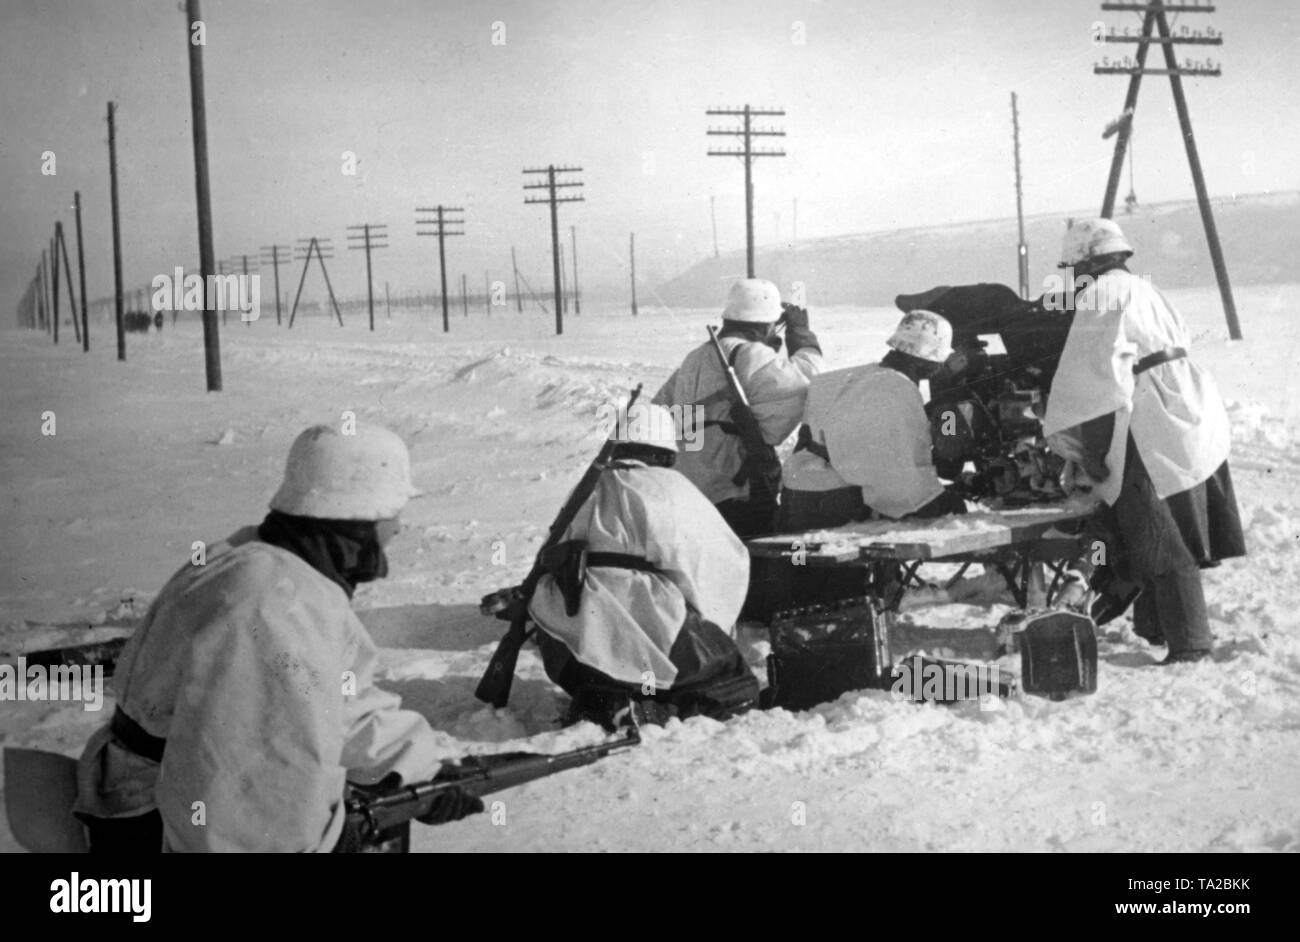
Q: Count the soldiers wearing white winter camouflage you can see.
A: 5